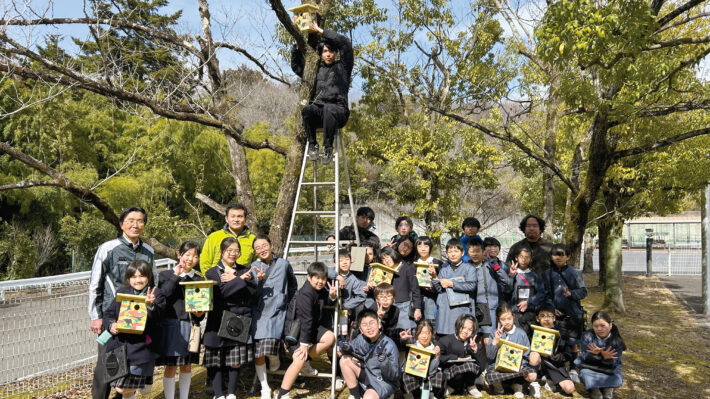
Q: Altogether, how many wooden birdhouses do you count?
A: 8